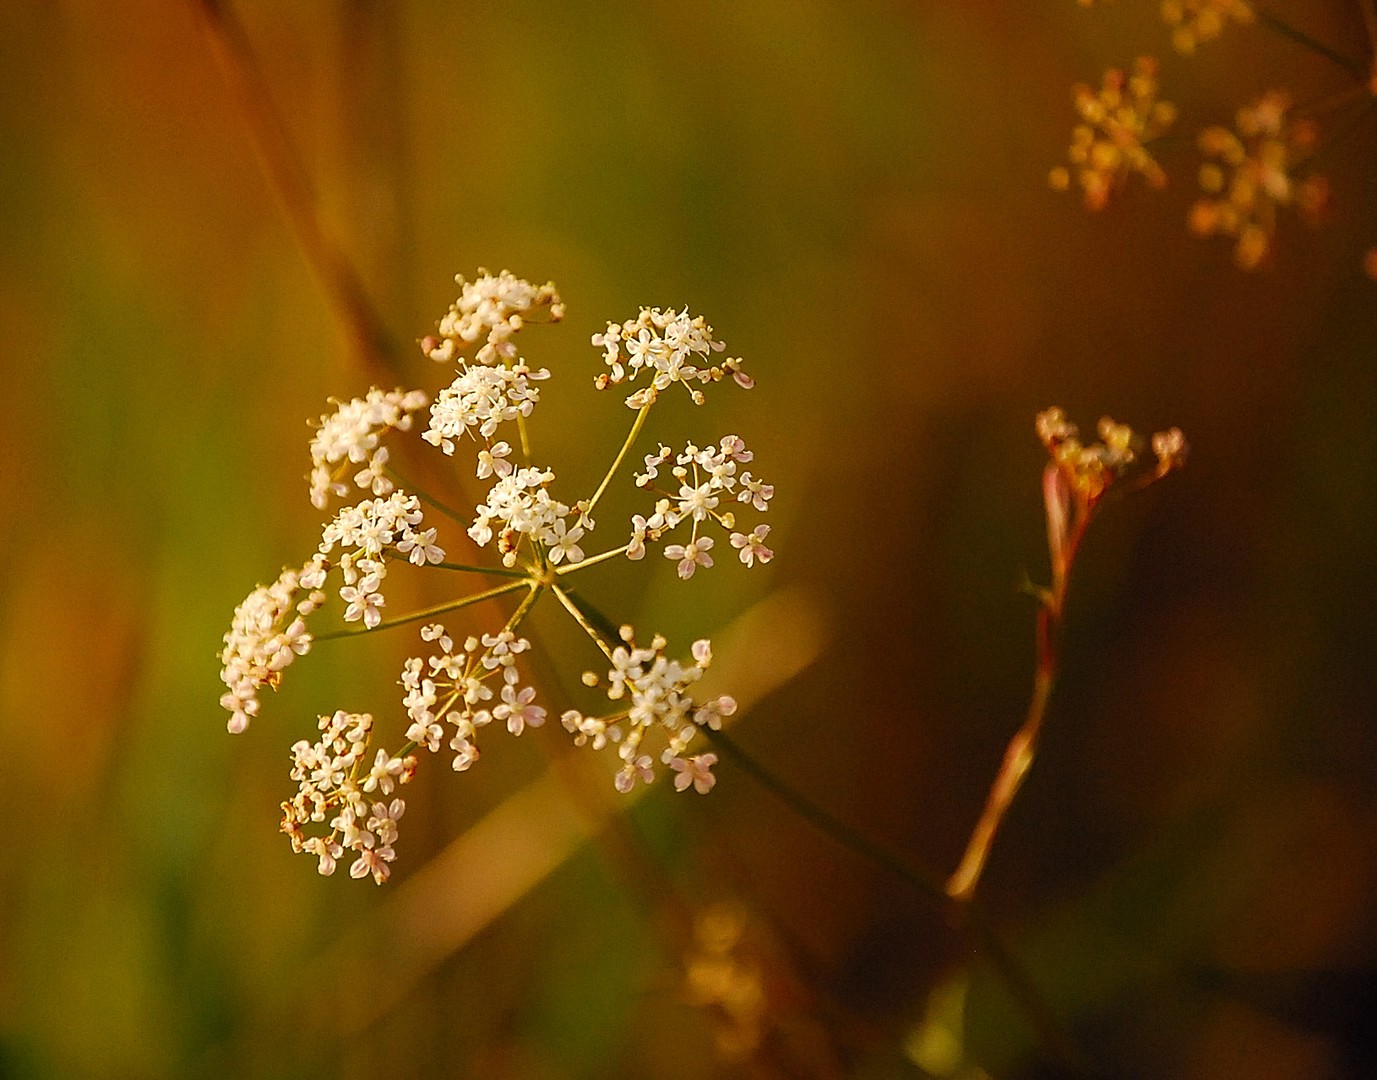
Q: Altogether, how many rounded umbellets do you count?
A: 11